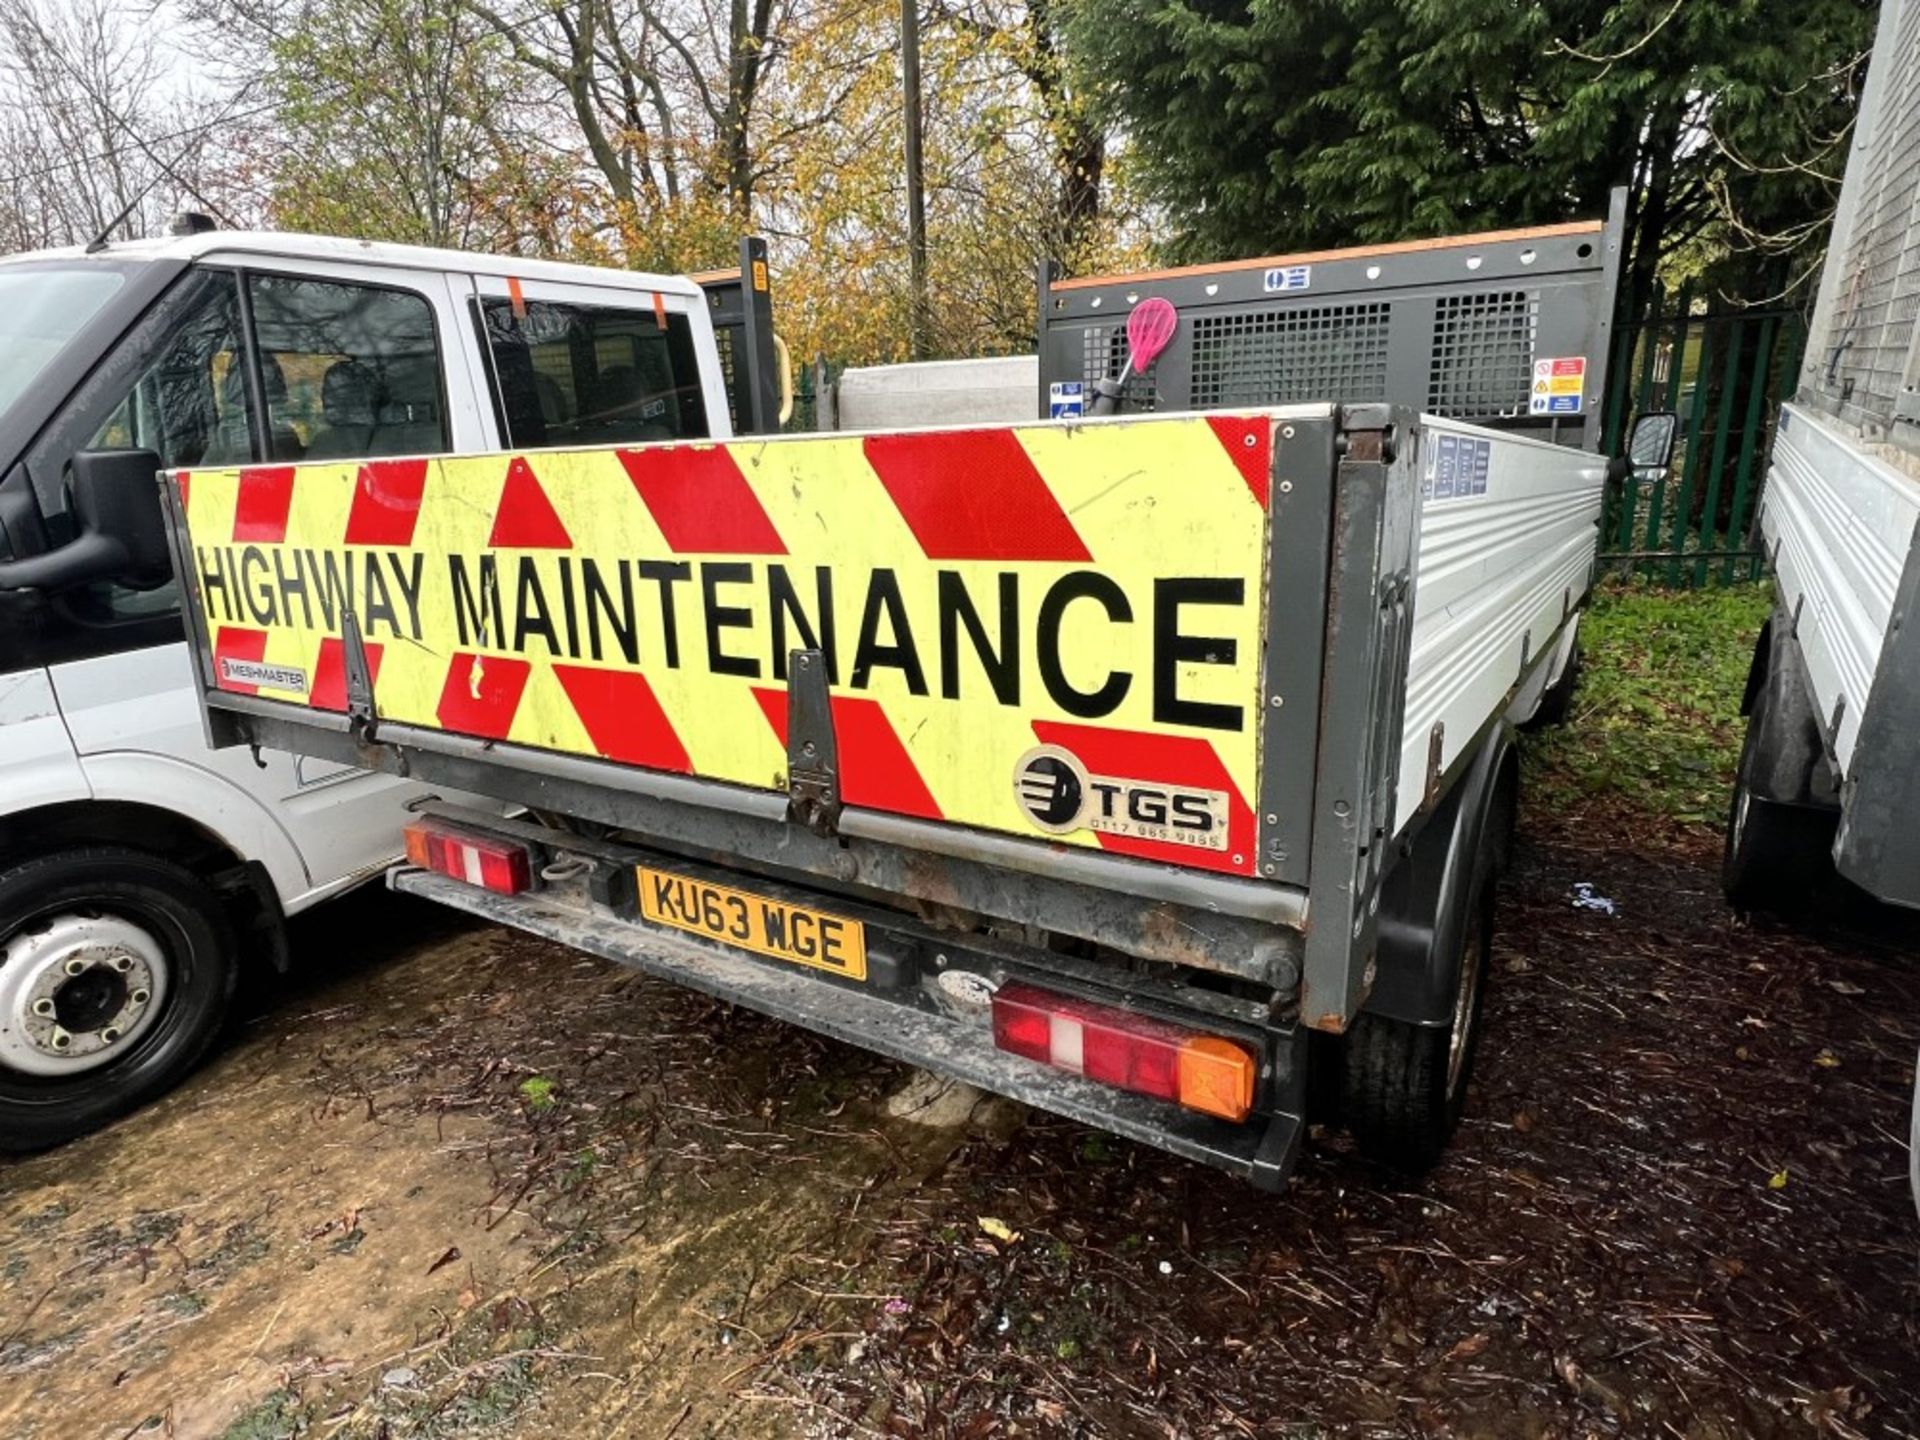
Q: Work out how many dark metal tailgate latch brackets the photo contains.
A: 2